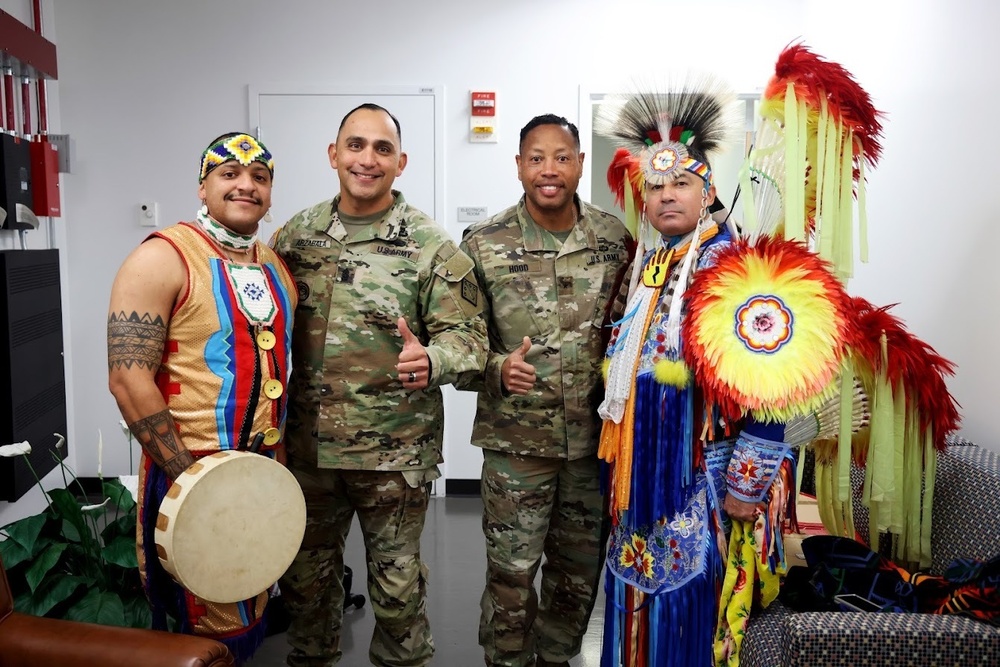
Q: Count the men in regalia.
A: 2